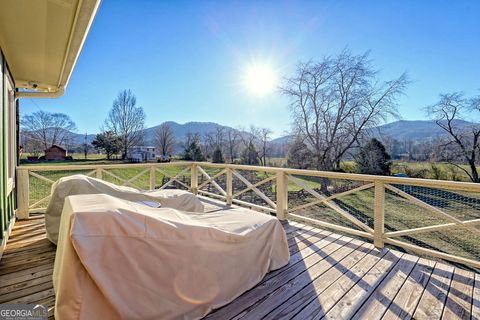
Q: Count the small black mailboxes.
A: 0